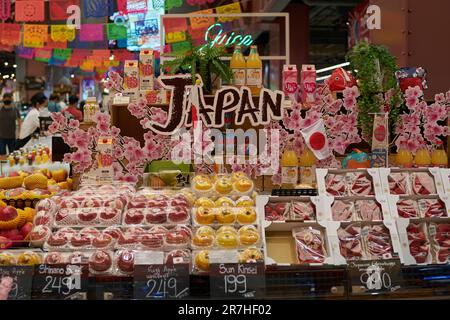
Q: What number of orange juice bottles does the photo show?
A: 7